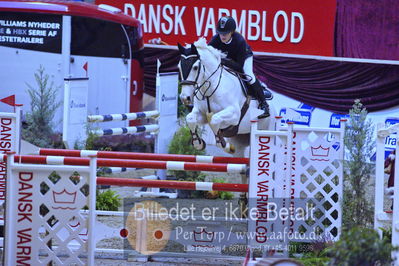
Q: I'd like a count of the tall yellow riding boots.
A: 0